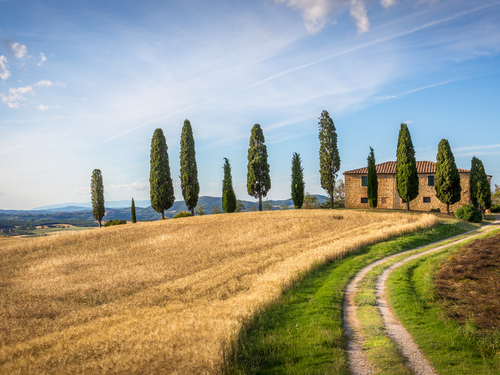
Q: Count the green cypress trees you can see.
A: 12